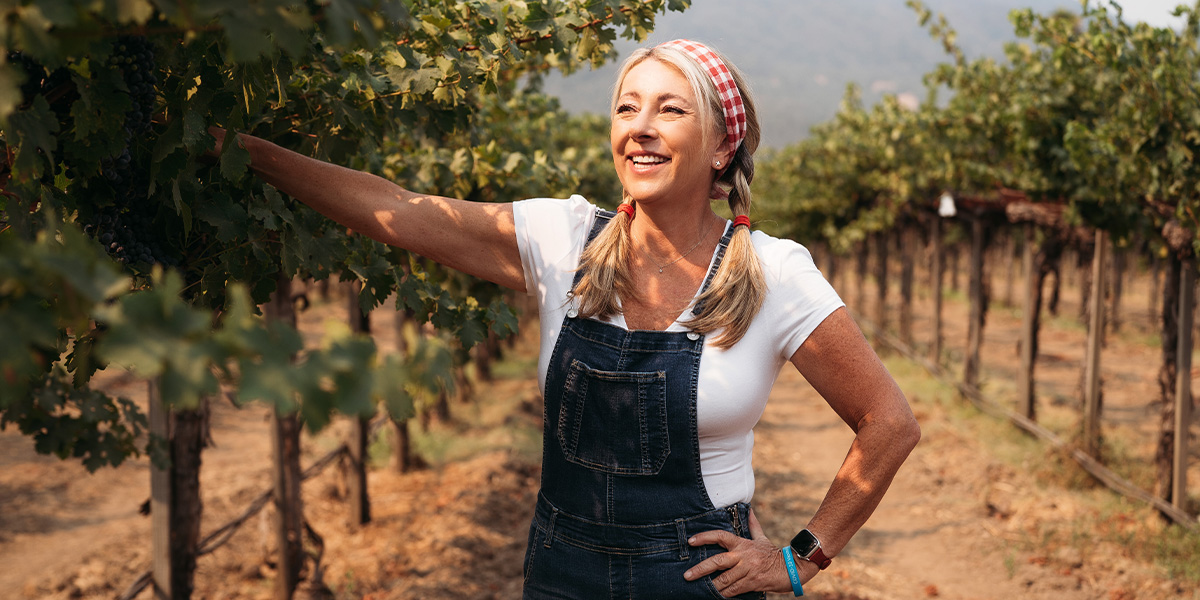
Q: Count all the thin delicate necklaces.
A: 1